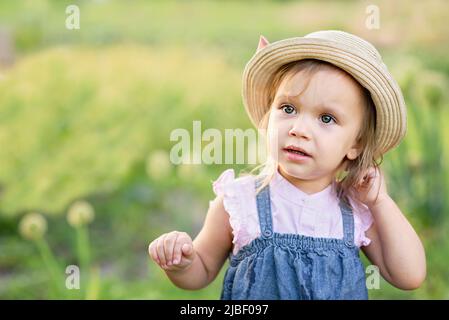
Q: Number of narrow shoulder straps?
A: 2